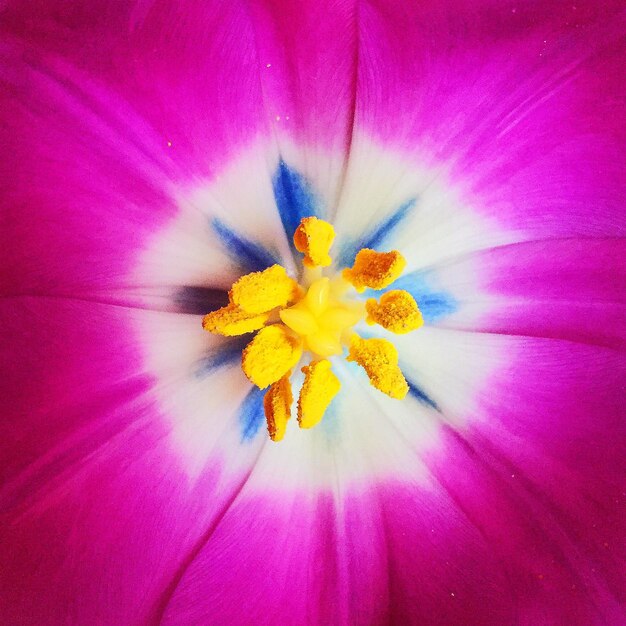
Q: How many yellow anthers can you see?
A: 9